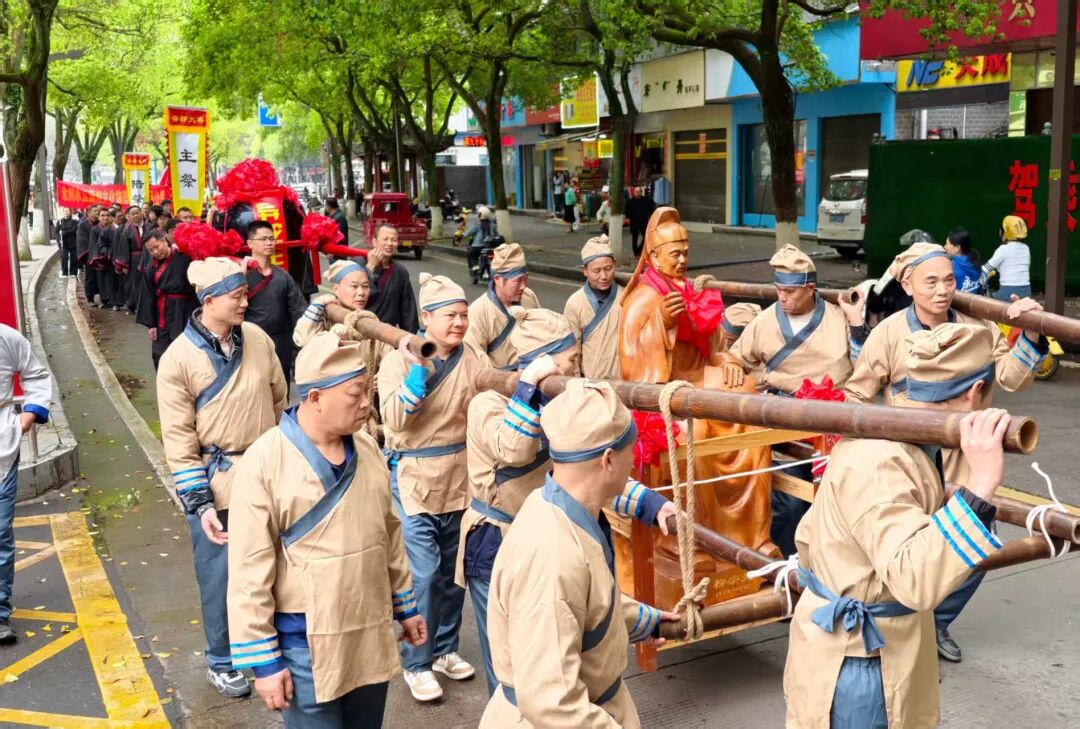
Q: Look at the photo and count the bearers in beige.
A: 12